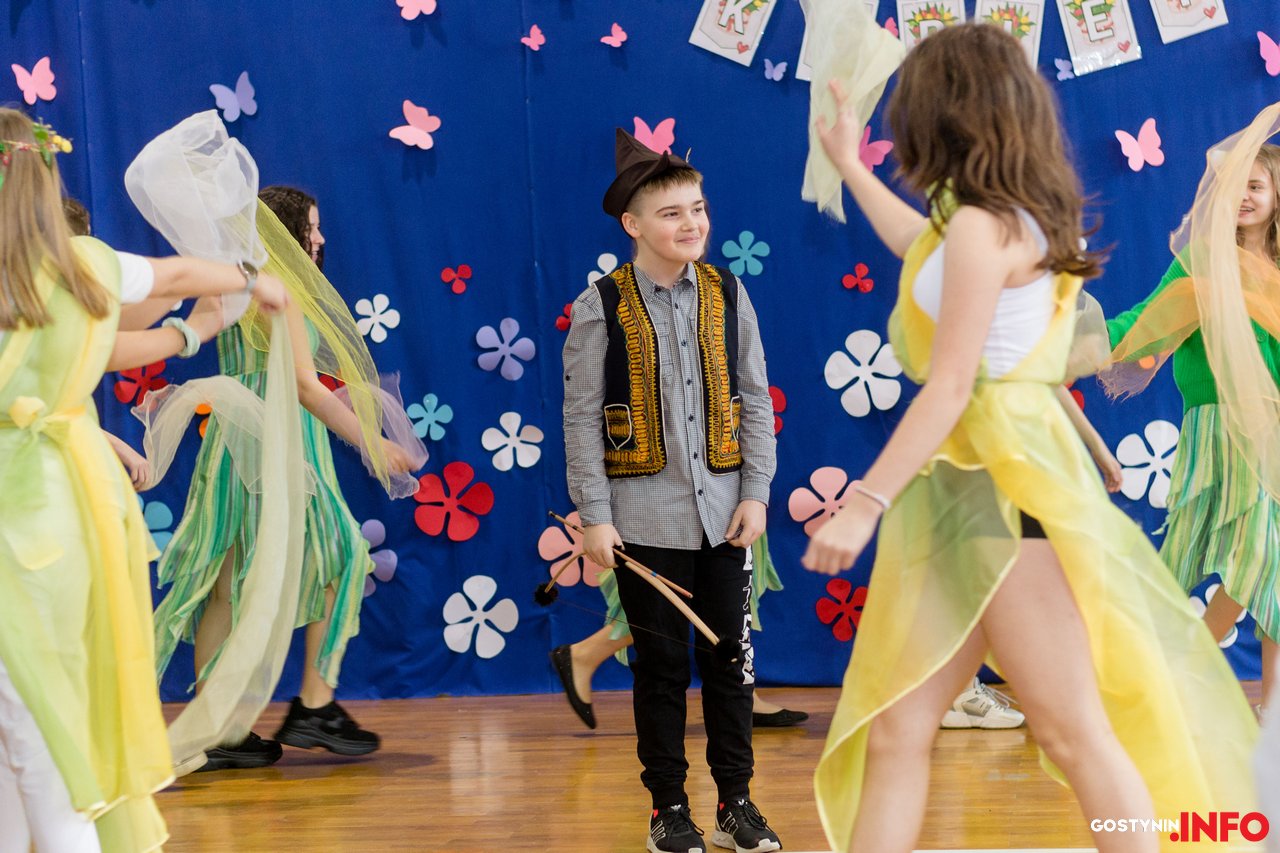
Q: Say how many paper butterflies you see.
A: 13